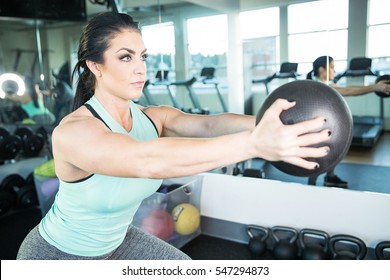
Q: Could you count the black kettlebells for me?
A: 5